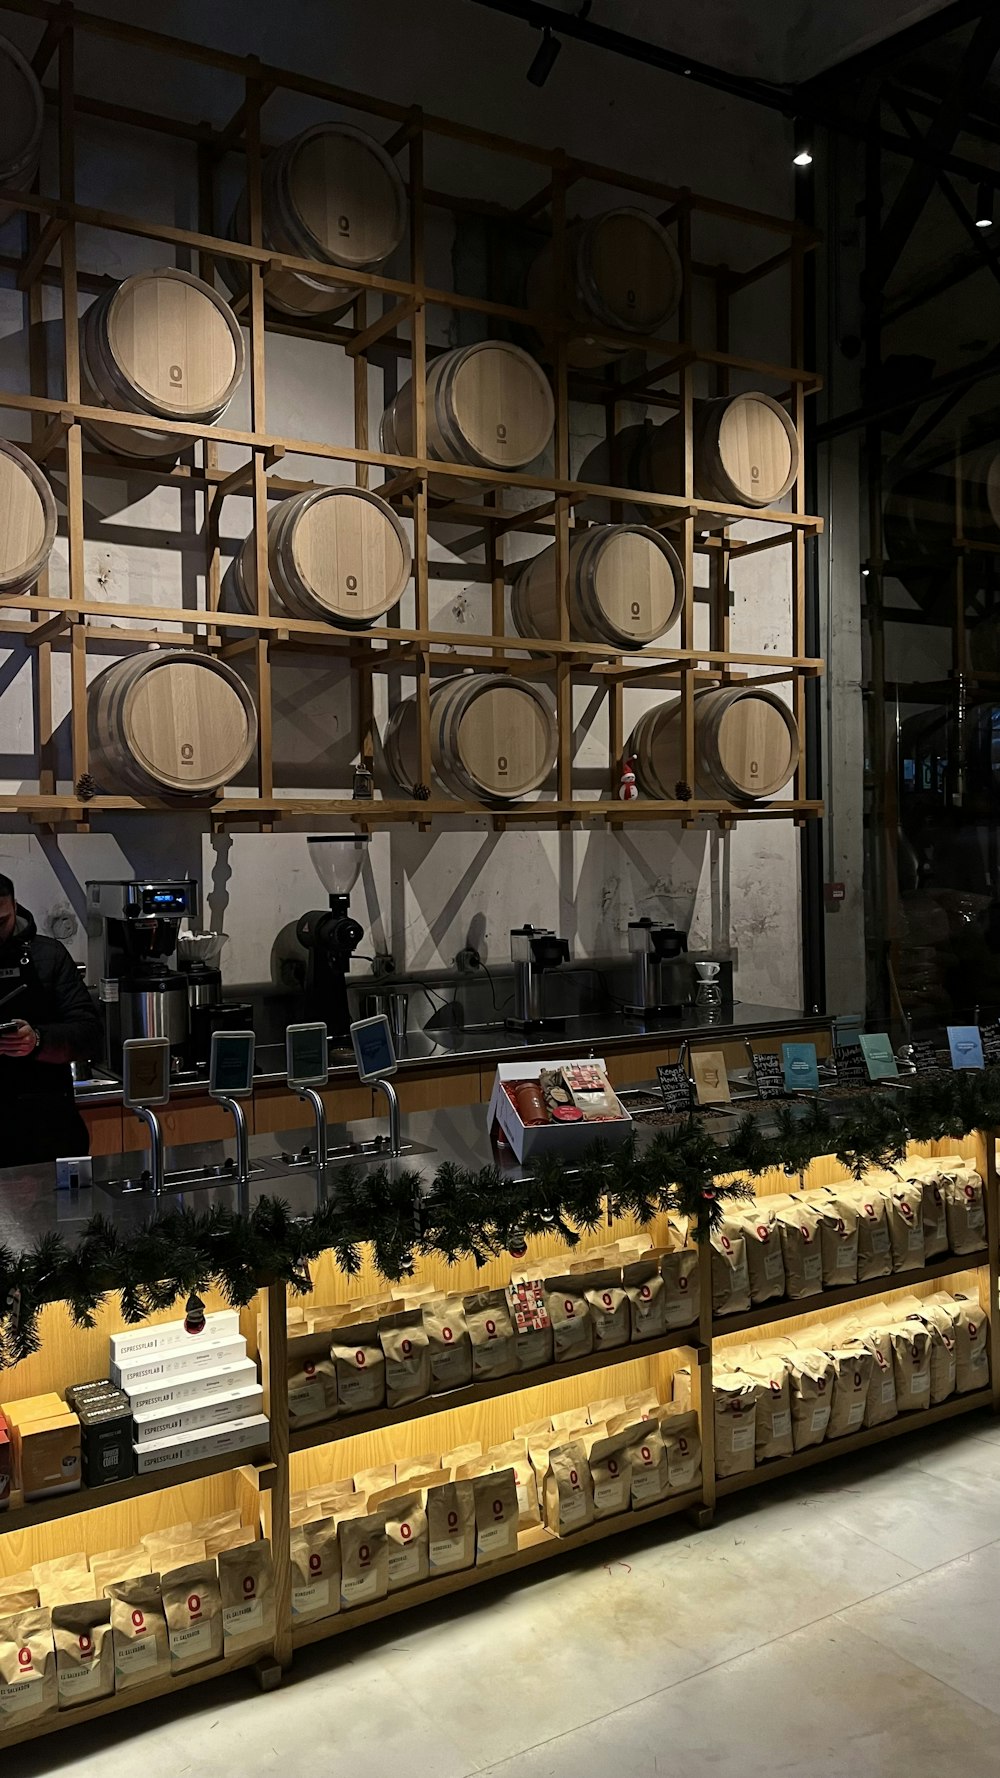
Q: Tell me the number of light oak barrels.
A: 12